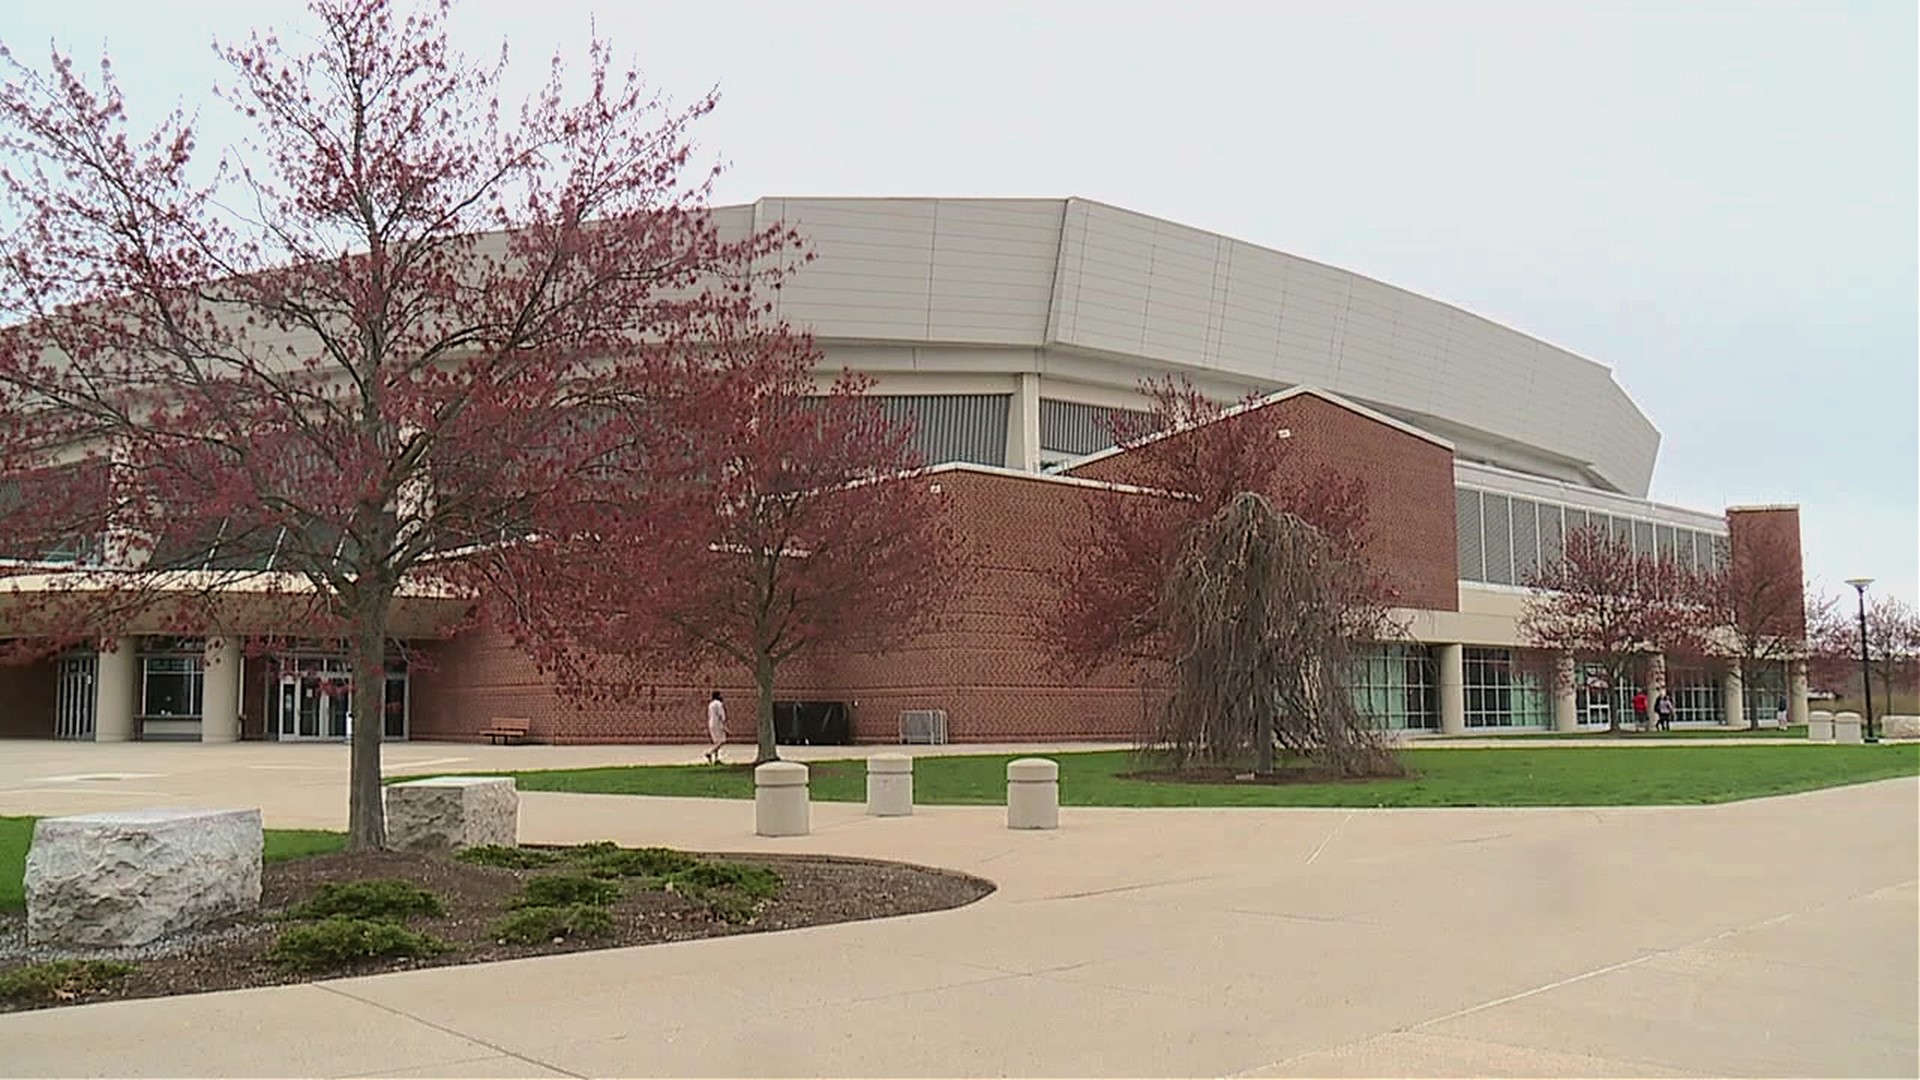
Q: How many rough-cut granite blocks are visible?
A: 2